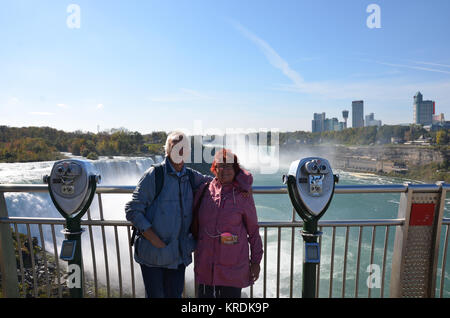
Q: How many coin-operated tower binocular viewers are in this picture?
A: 2